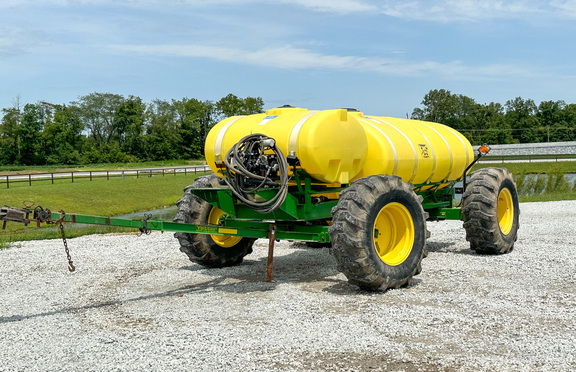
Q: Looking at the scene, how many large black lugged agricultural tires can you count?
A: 3